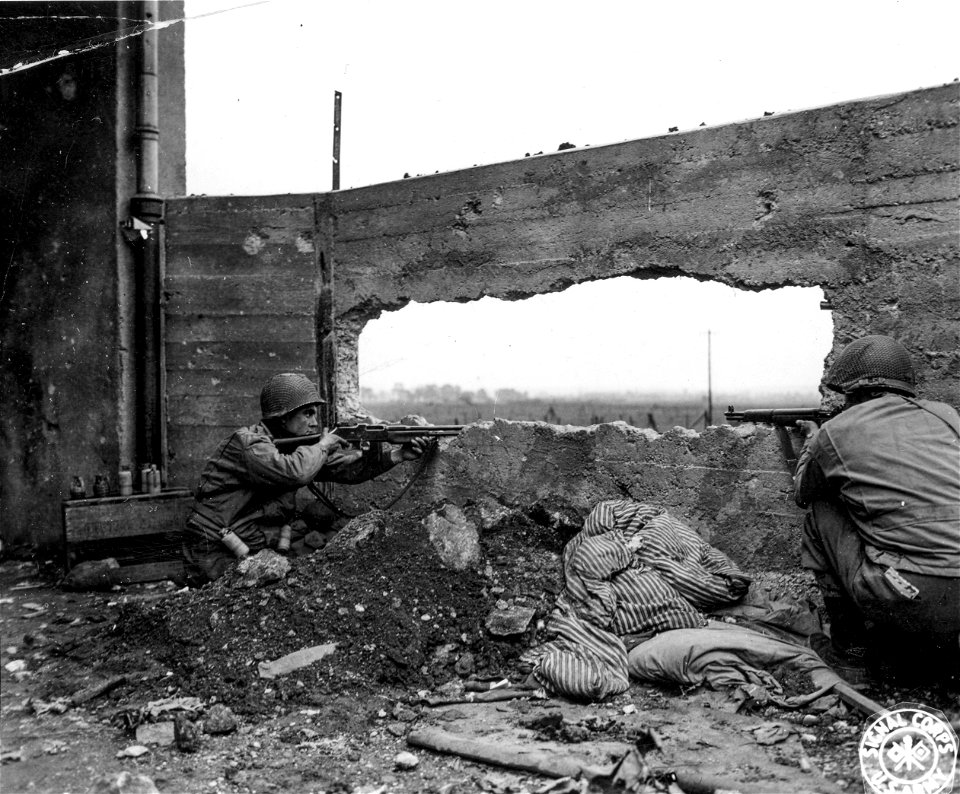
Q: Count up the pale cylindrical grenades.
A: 5